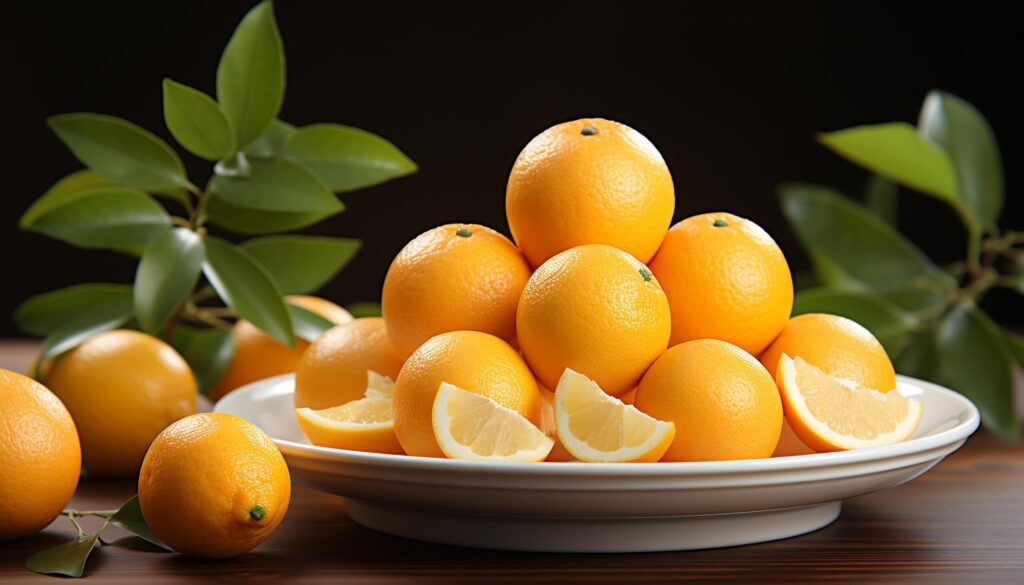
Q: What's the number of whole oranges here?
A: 12